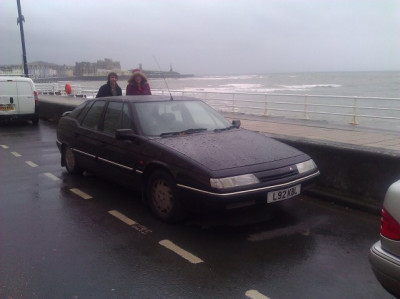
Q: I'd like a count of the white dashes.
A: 8